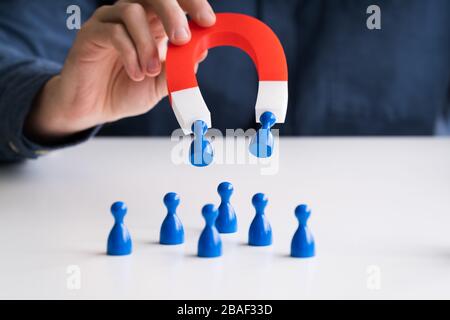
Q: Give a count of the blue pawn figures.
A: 8